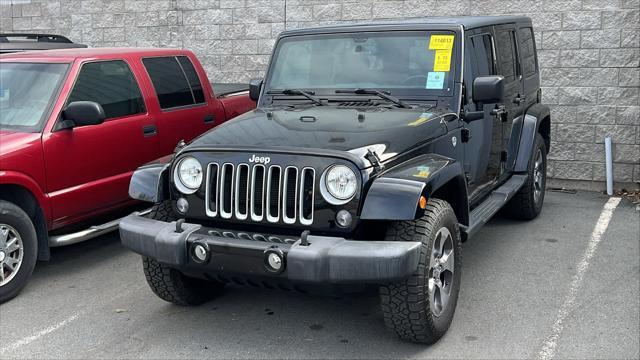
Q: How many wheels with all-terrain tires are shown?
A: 3